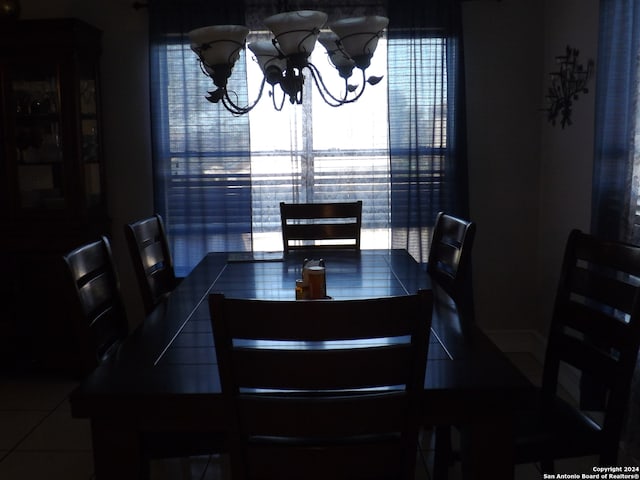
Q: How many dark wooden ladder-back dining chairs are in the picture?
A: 6